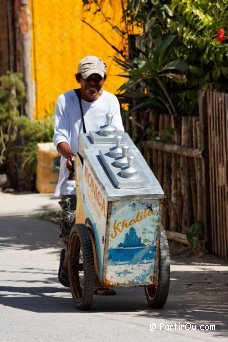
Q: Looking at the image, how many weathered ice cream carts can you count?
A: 1